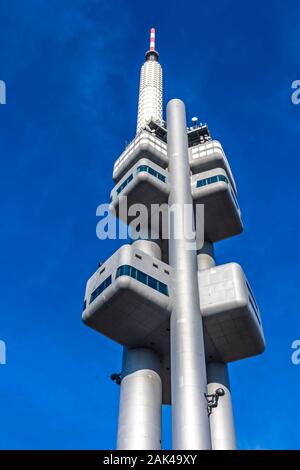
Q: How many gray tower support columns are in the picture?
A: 3